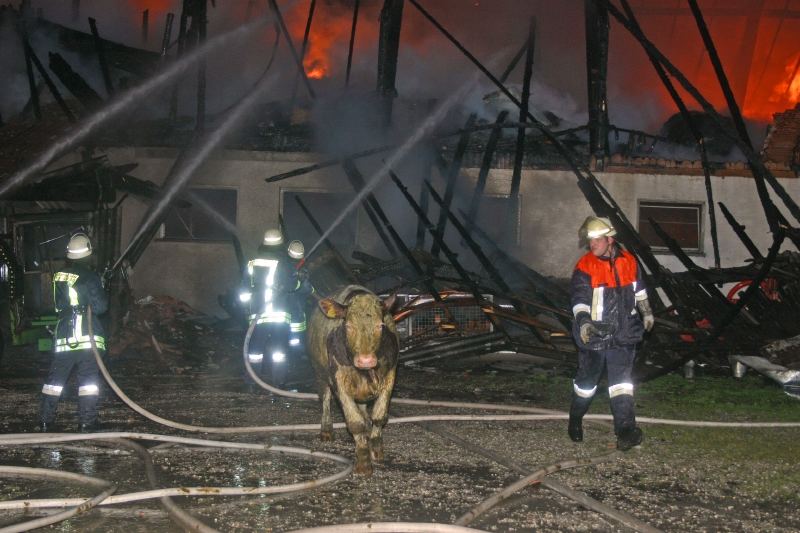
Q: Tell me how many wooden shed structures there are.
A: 1